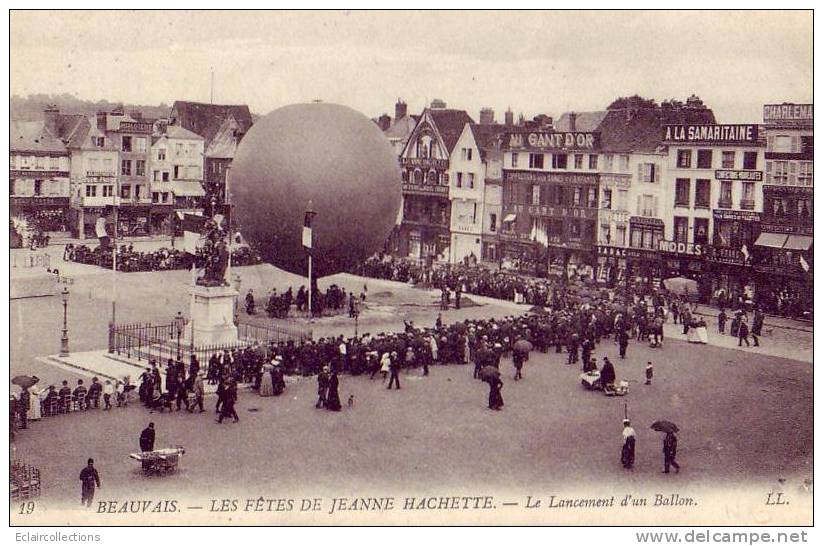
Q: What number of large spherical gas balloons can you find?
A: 1